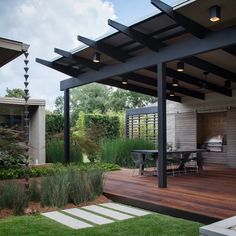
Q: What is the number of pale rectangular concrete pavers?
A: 4